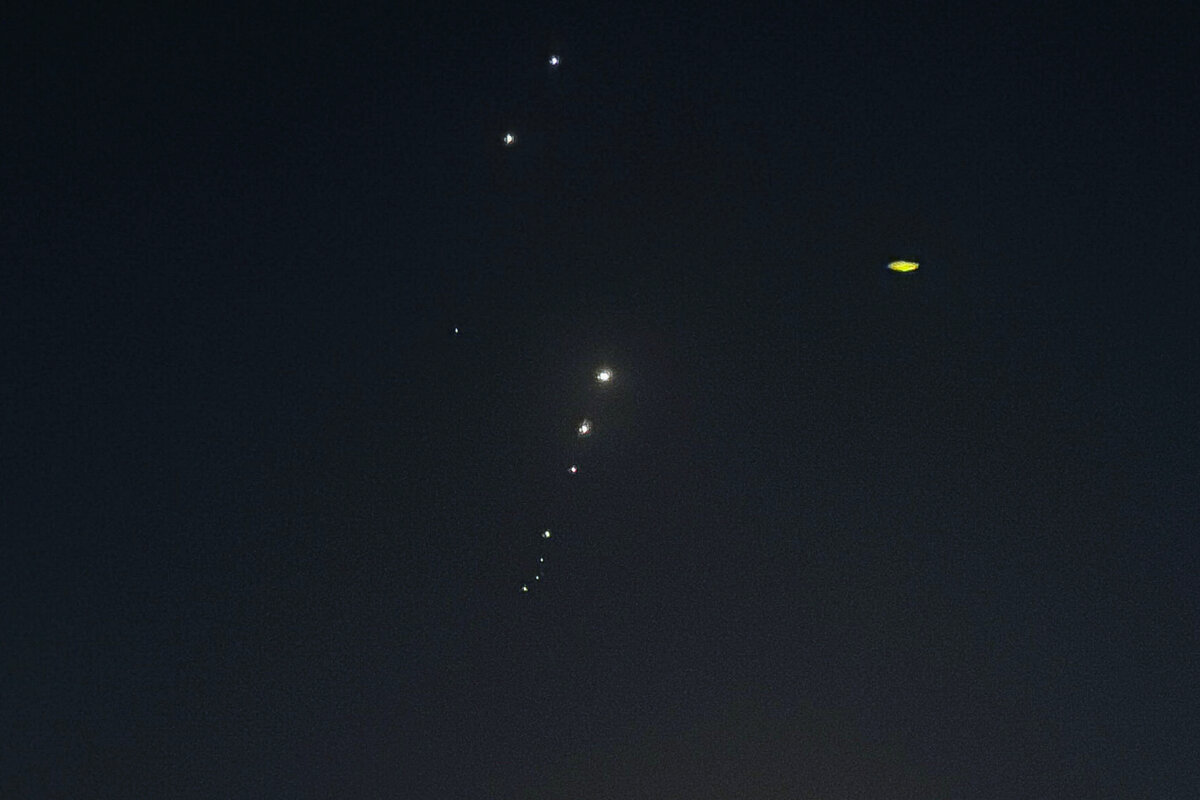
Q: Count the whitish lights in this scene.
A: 10